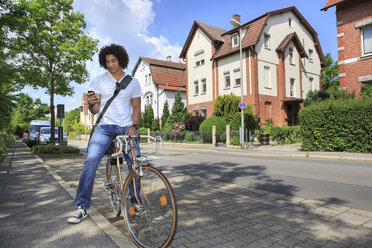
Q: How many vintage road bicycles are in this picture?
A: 1